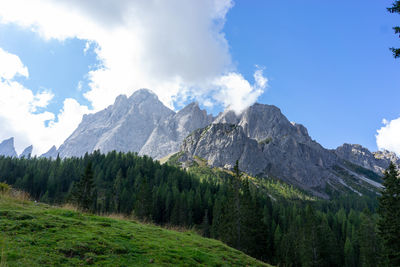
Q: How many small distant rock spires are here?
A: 3